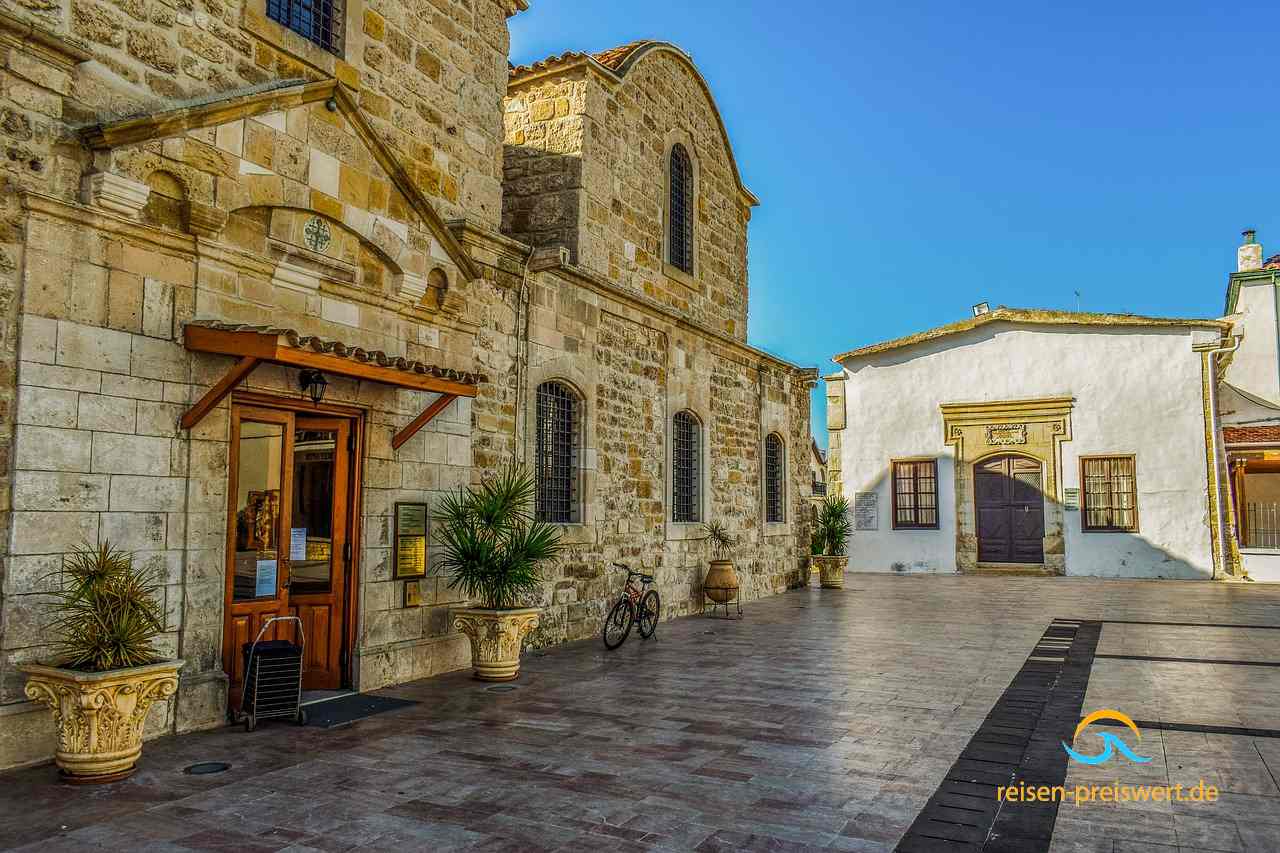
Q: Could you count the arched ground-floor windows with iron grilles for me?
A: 3